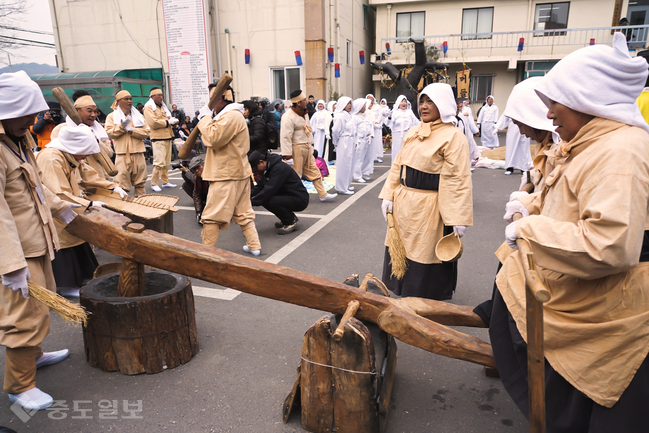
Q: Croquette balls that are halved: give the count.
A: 0